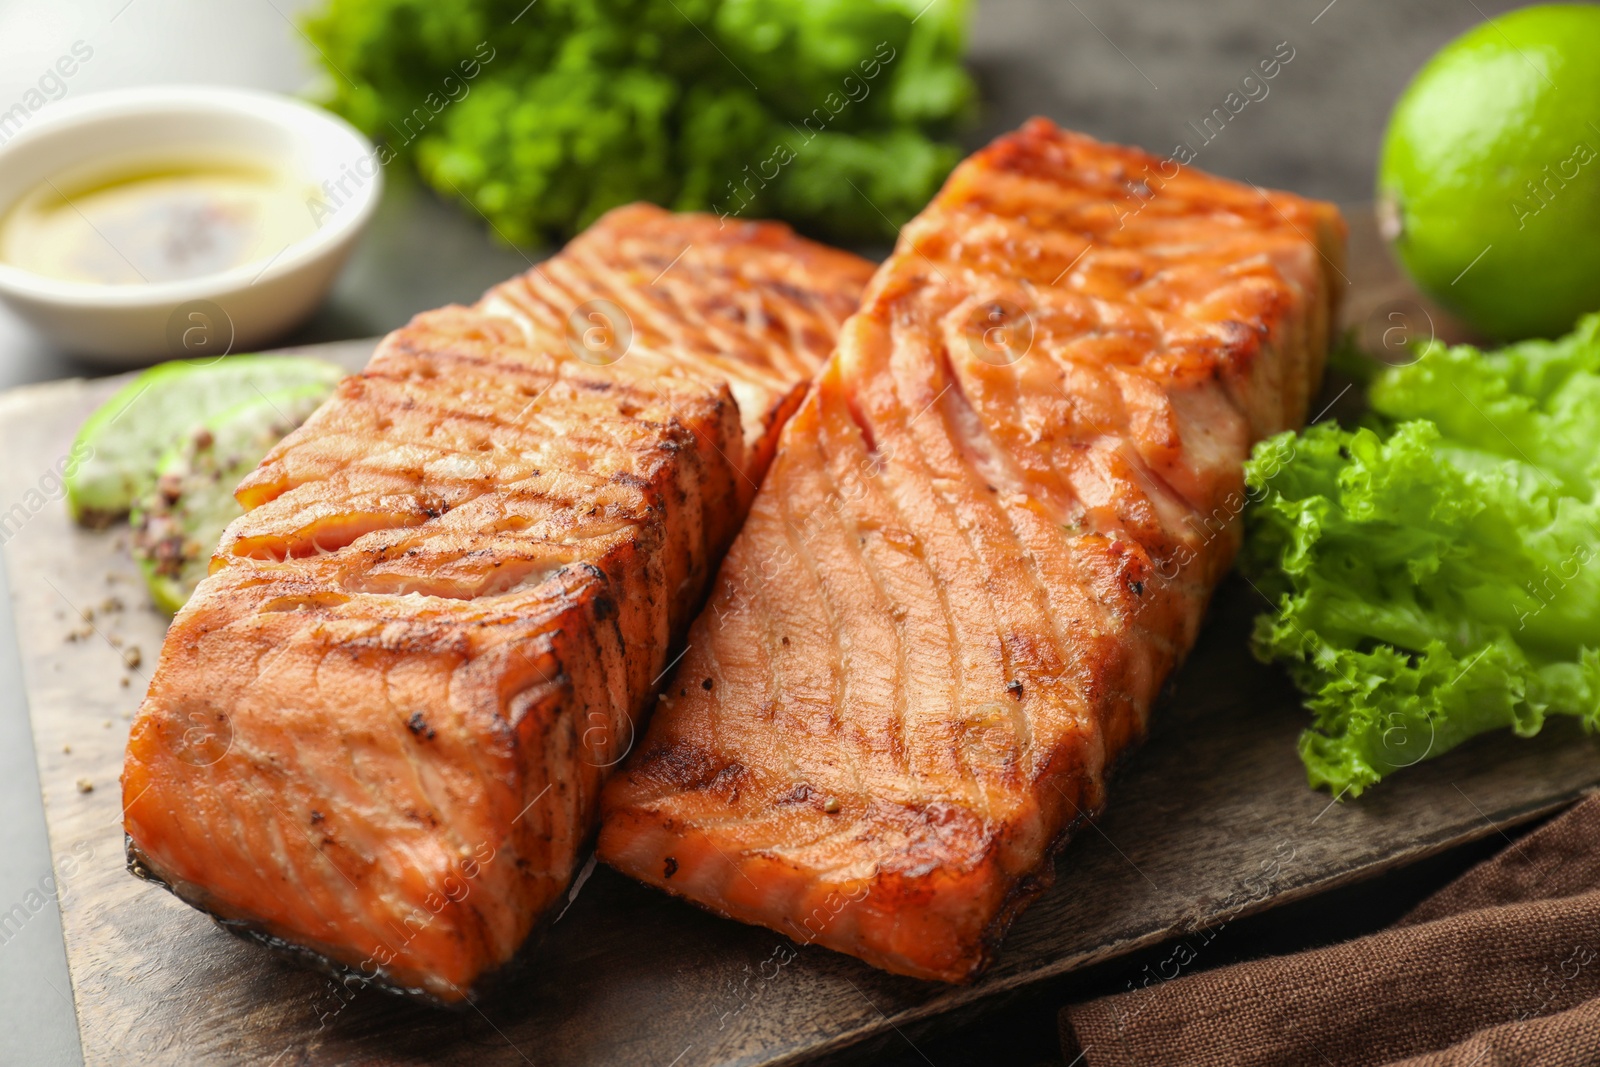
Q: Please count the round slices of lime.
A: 2